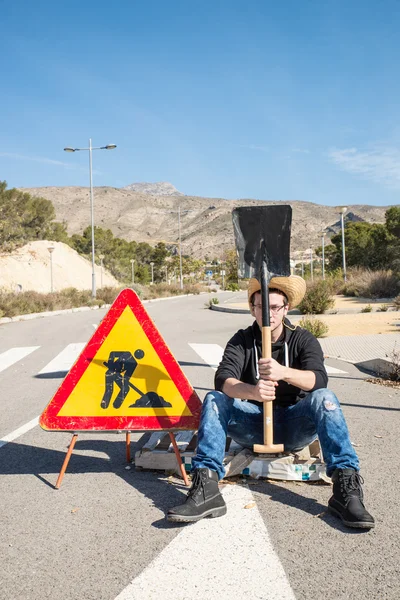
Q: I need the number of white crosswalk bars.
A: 4